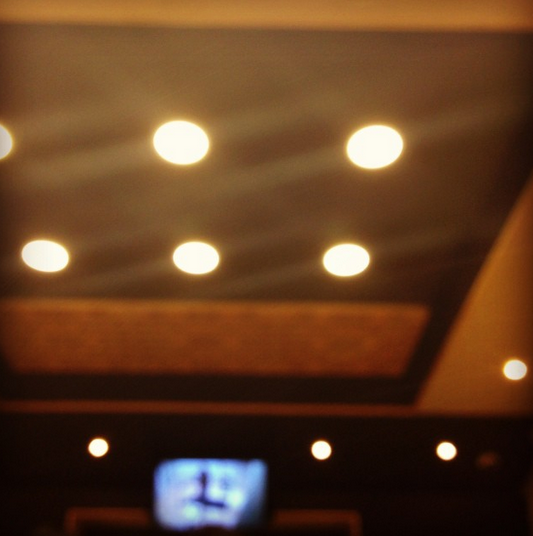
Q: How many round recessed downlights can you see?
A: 10